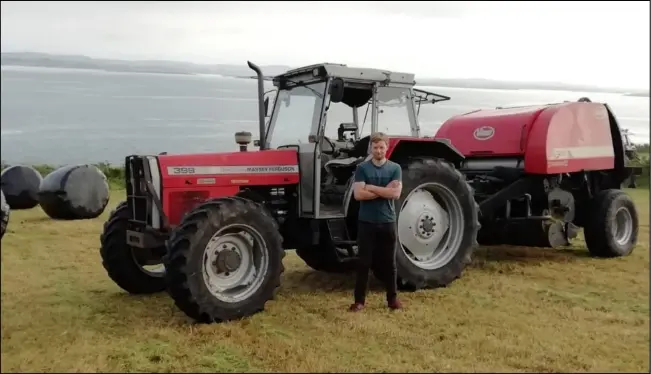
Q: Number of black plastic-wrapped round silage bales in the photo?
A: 3